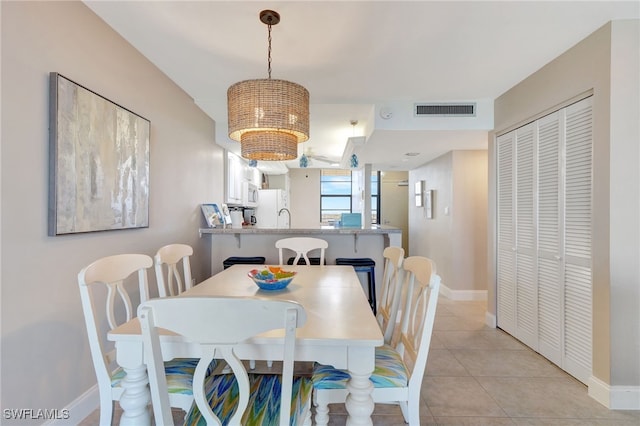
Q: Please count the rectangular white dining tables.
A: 1